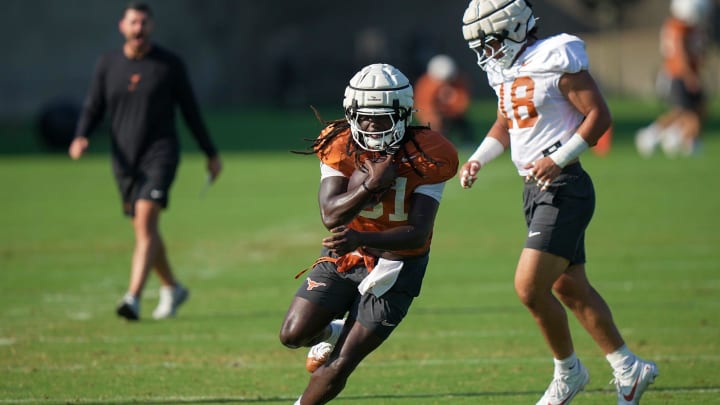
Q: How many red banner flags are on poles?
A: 0